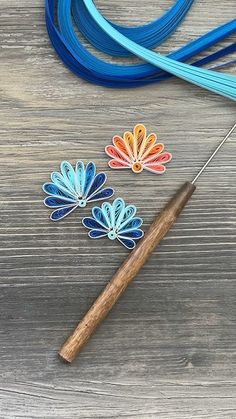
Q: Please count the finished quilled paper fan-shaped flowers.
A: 3